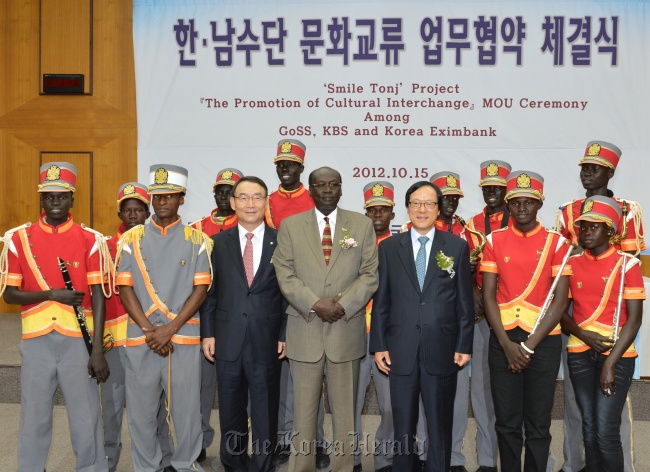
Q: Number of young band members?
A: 11